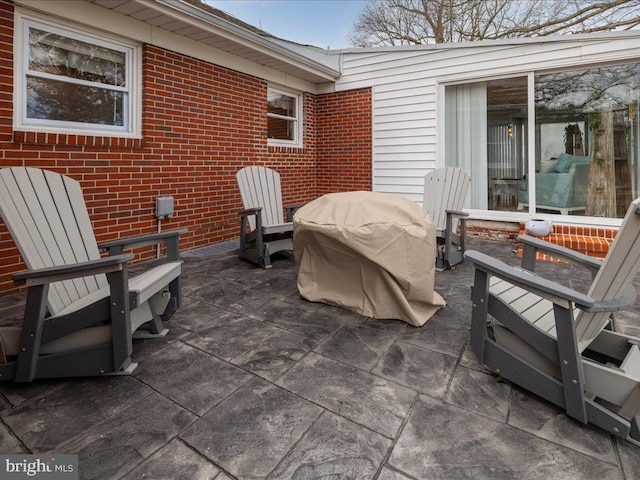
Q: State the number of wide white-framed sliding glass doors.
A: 1